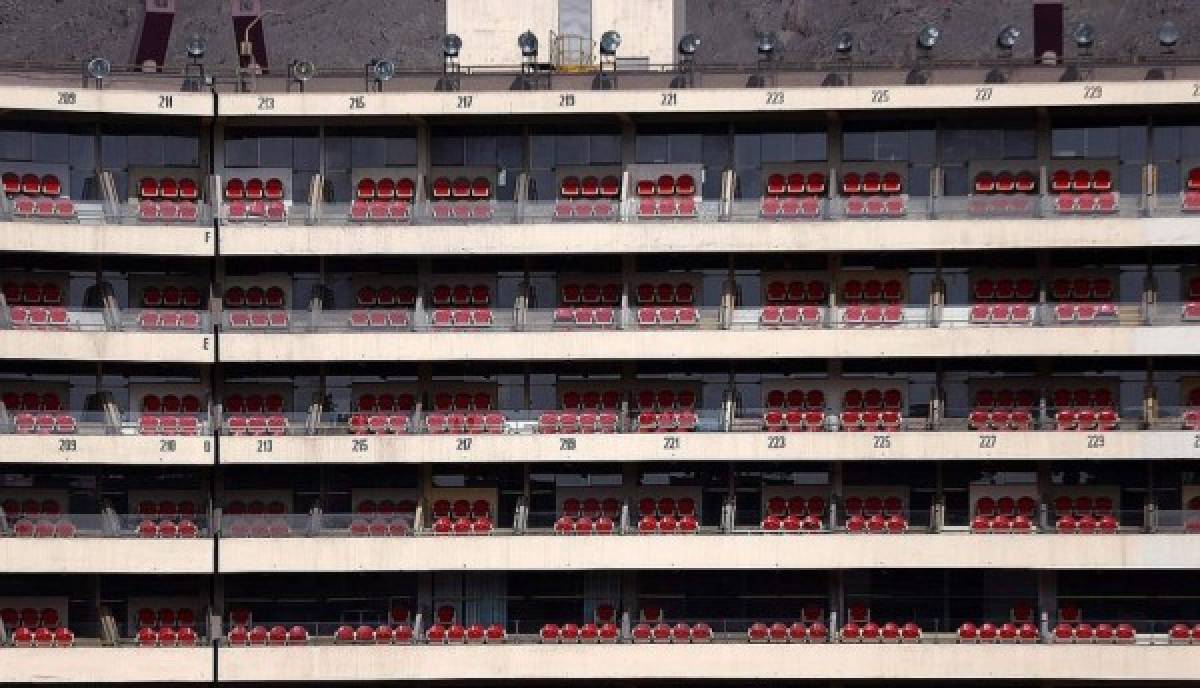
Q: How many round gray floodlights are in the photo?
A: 14